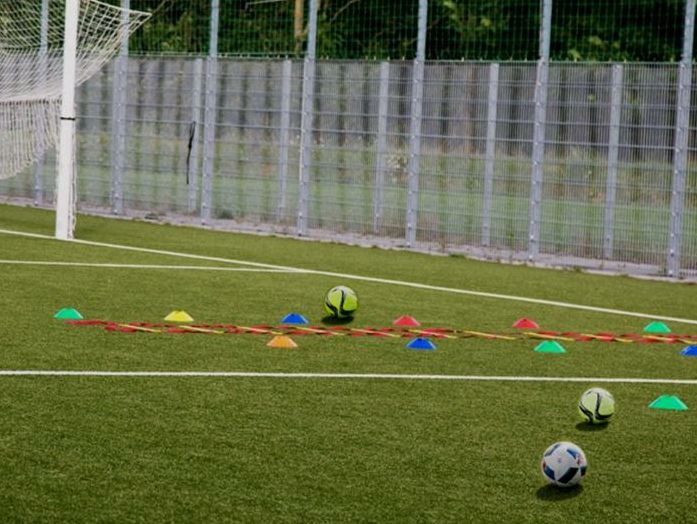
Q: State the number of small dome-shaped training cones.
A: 11